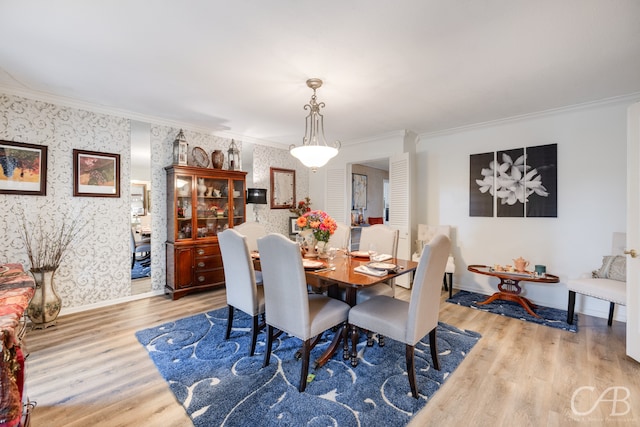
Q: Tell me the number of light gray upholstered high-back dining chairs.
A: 6